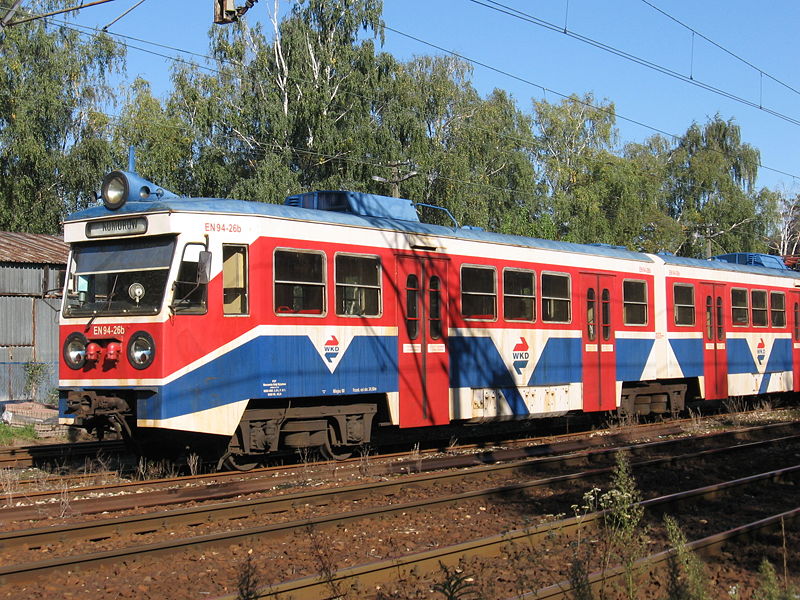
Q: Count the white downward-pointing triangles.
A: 3